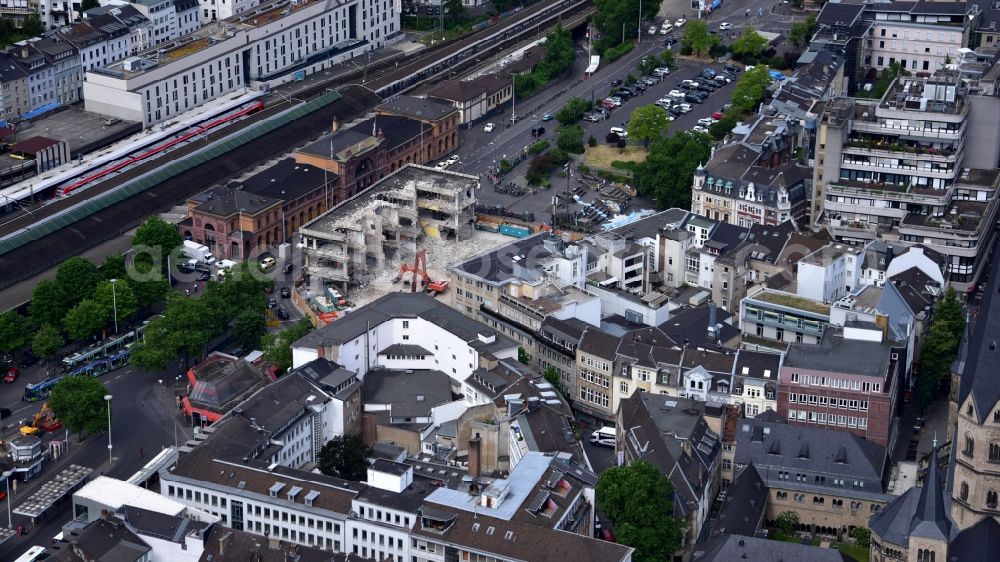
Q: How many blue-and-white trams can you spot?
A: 2